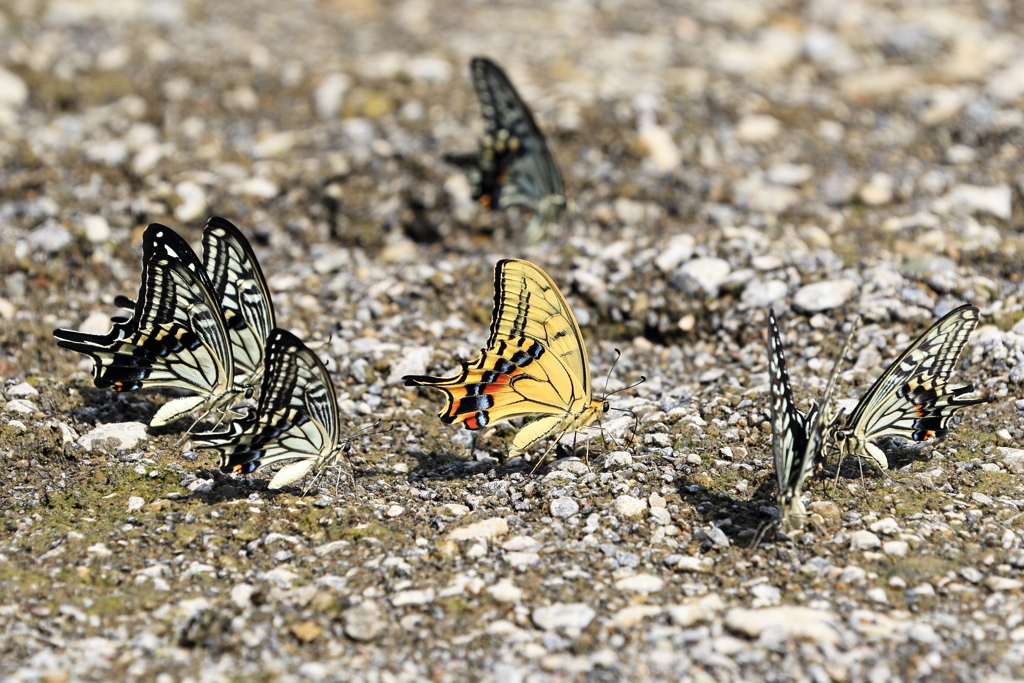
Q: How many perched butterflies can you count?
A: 7